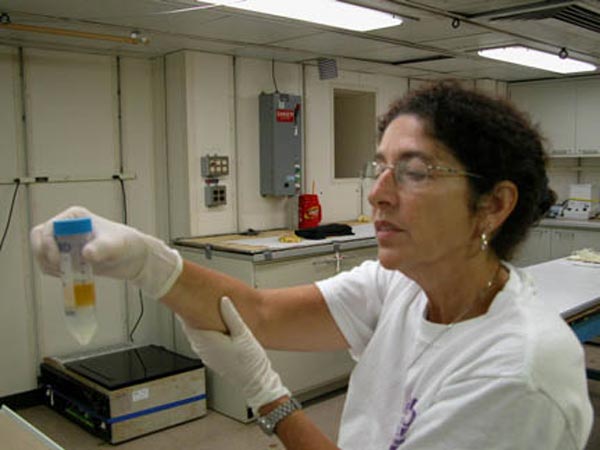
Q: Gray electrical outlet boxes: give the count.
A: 2